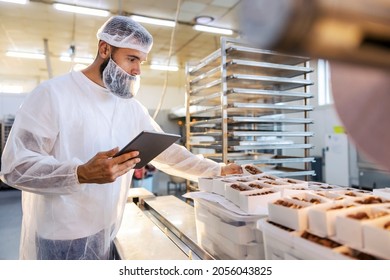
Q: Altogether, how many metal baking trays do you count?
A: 10